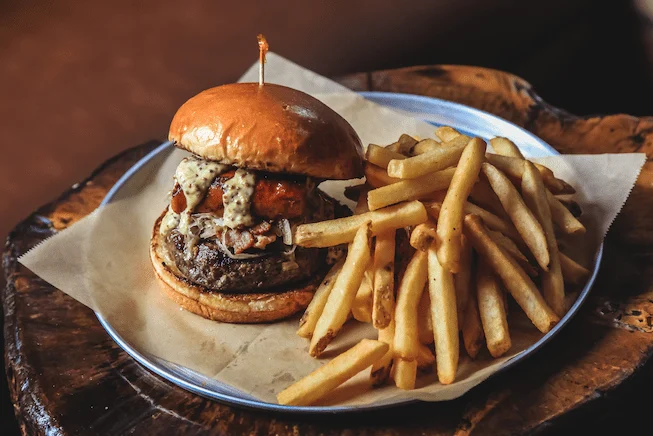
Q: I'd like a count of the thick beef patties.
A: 1